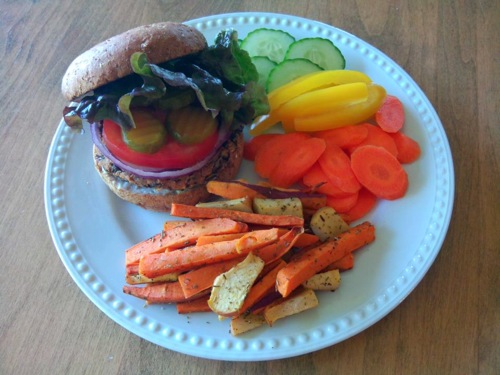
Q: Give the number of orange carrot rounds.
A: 12